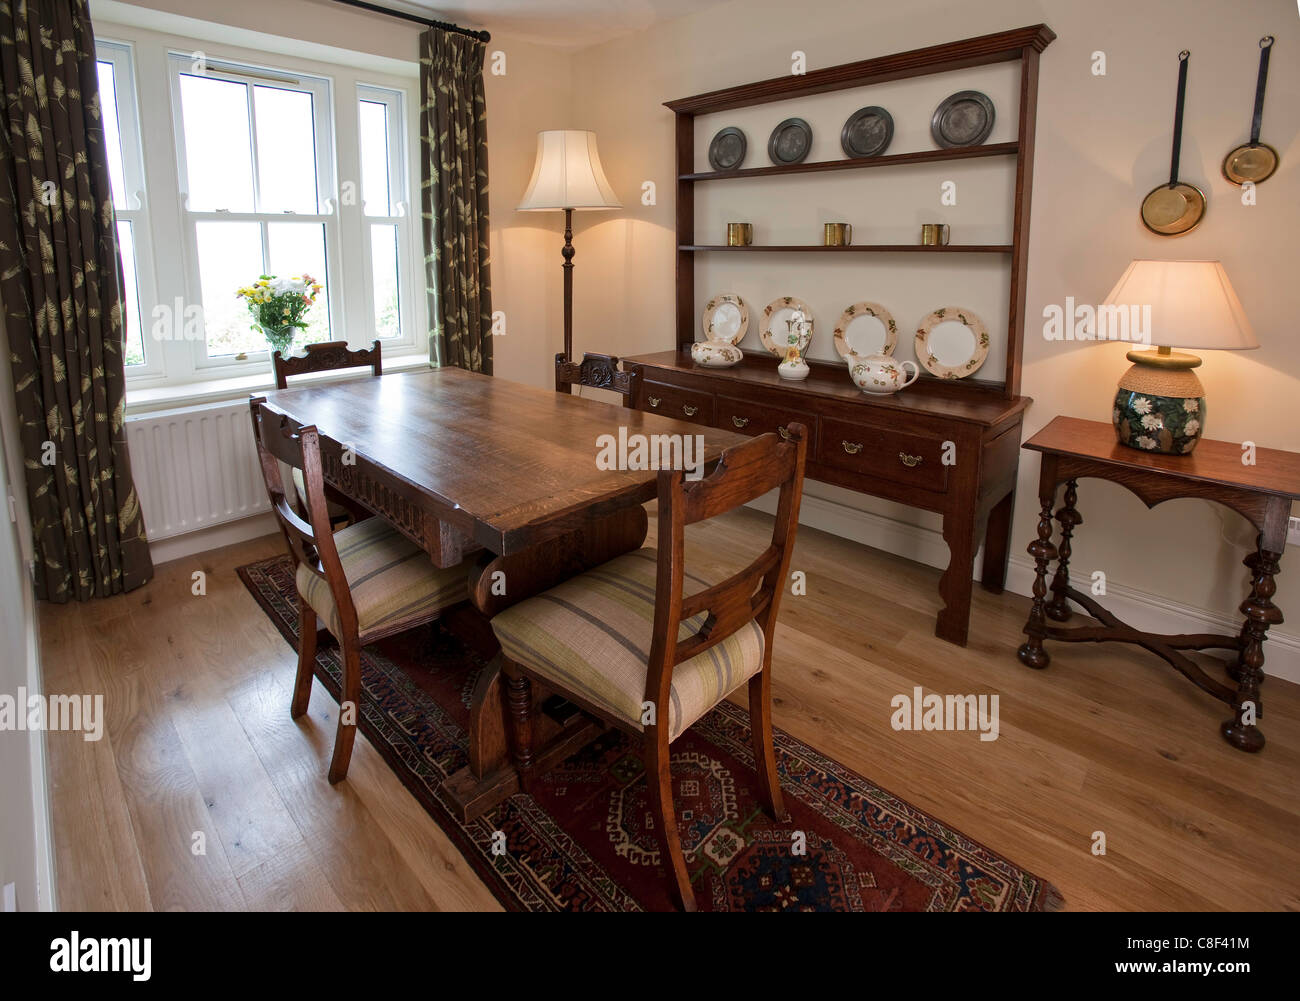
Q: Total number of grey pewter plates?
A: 4